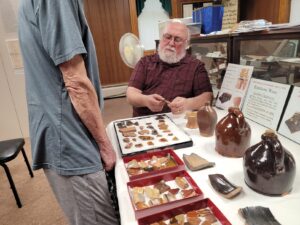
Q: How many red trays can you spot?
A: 3